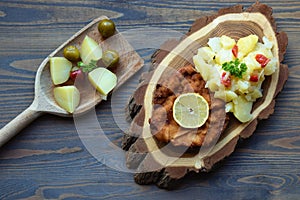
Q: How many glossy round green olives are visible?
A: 3